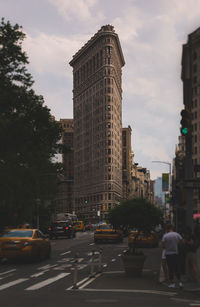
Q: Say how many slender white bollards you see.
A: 3